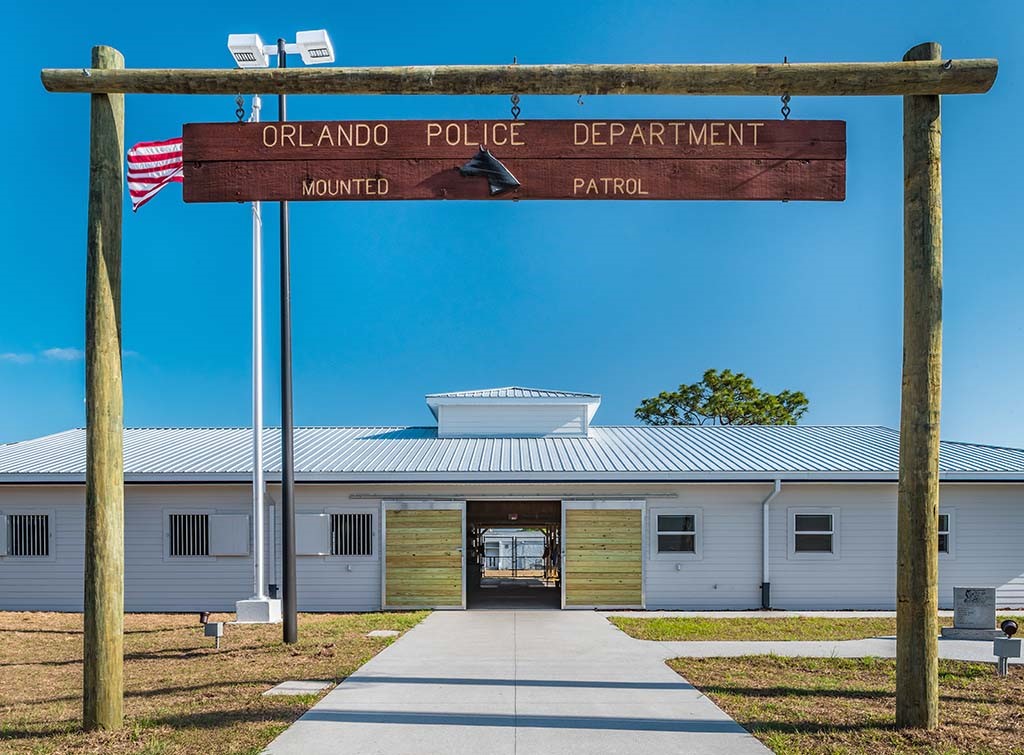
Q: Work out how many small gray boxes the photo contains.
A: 2